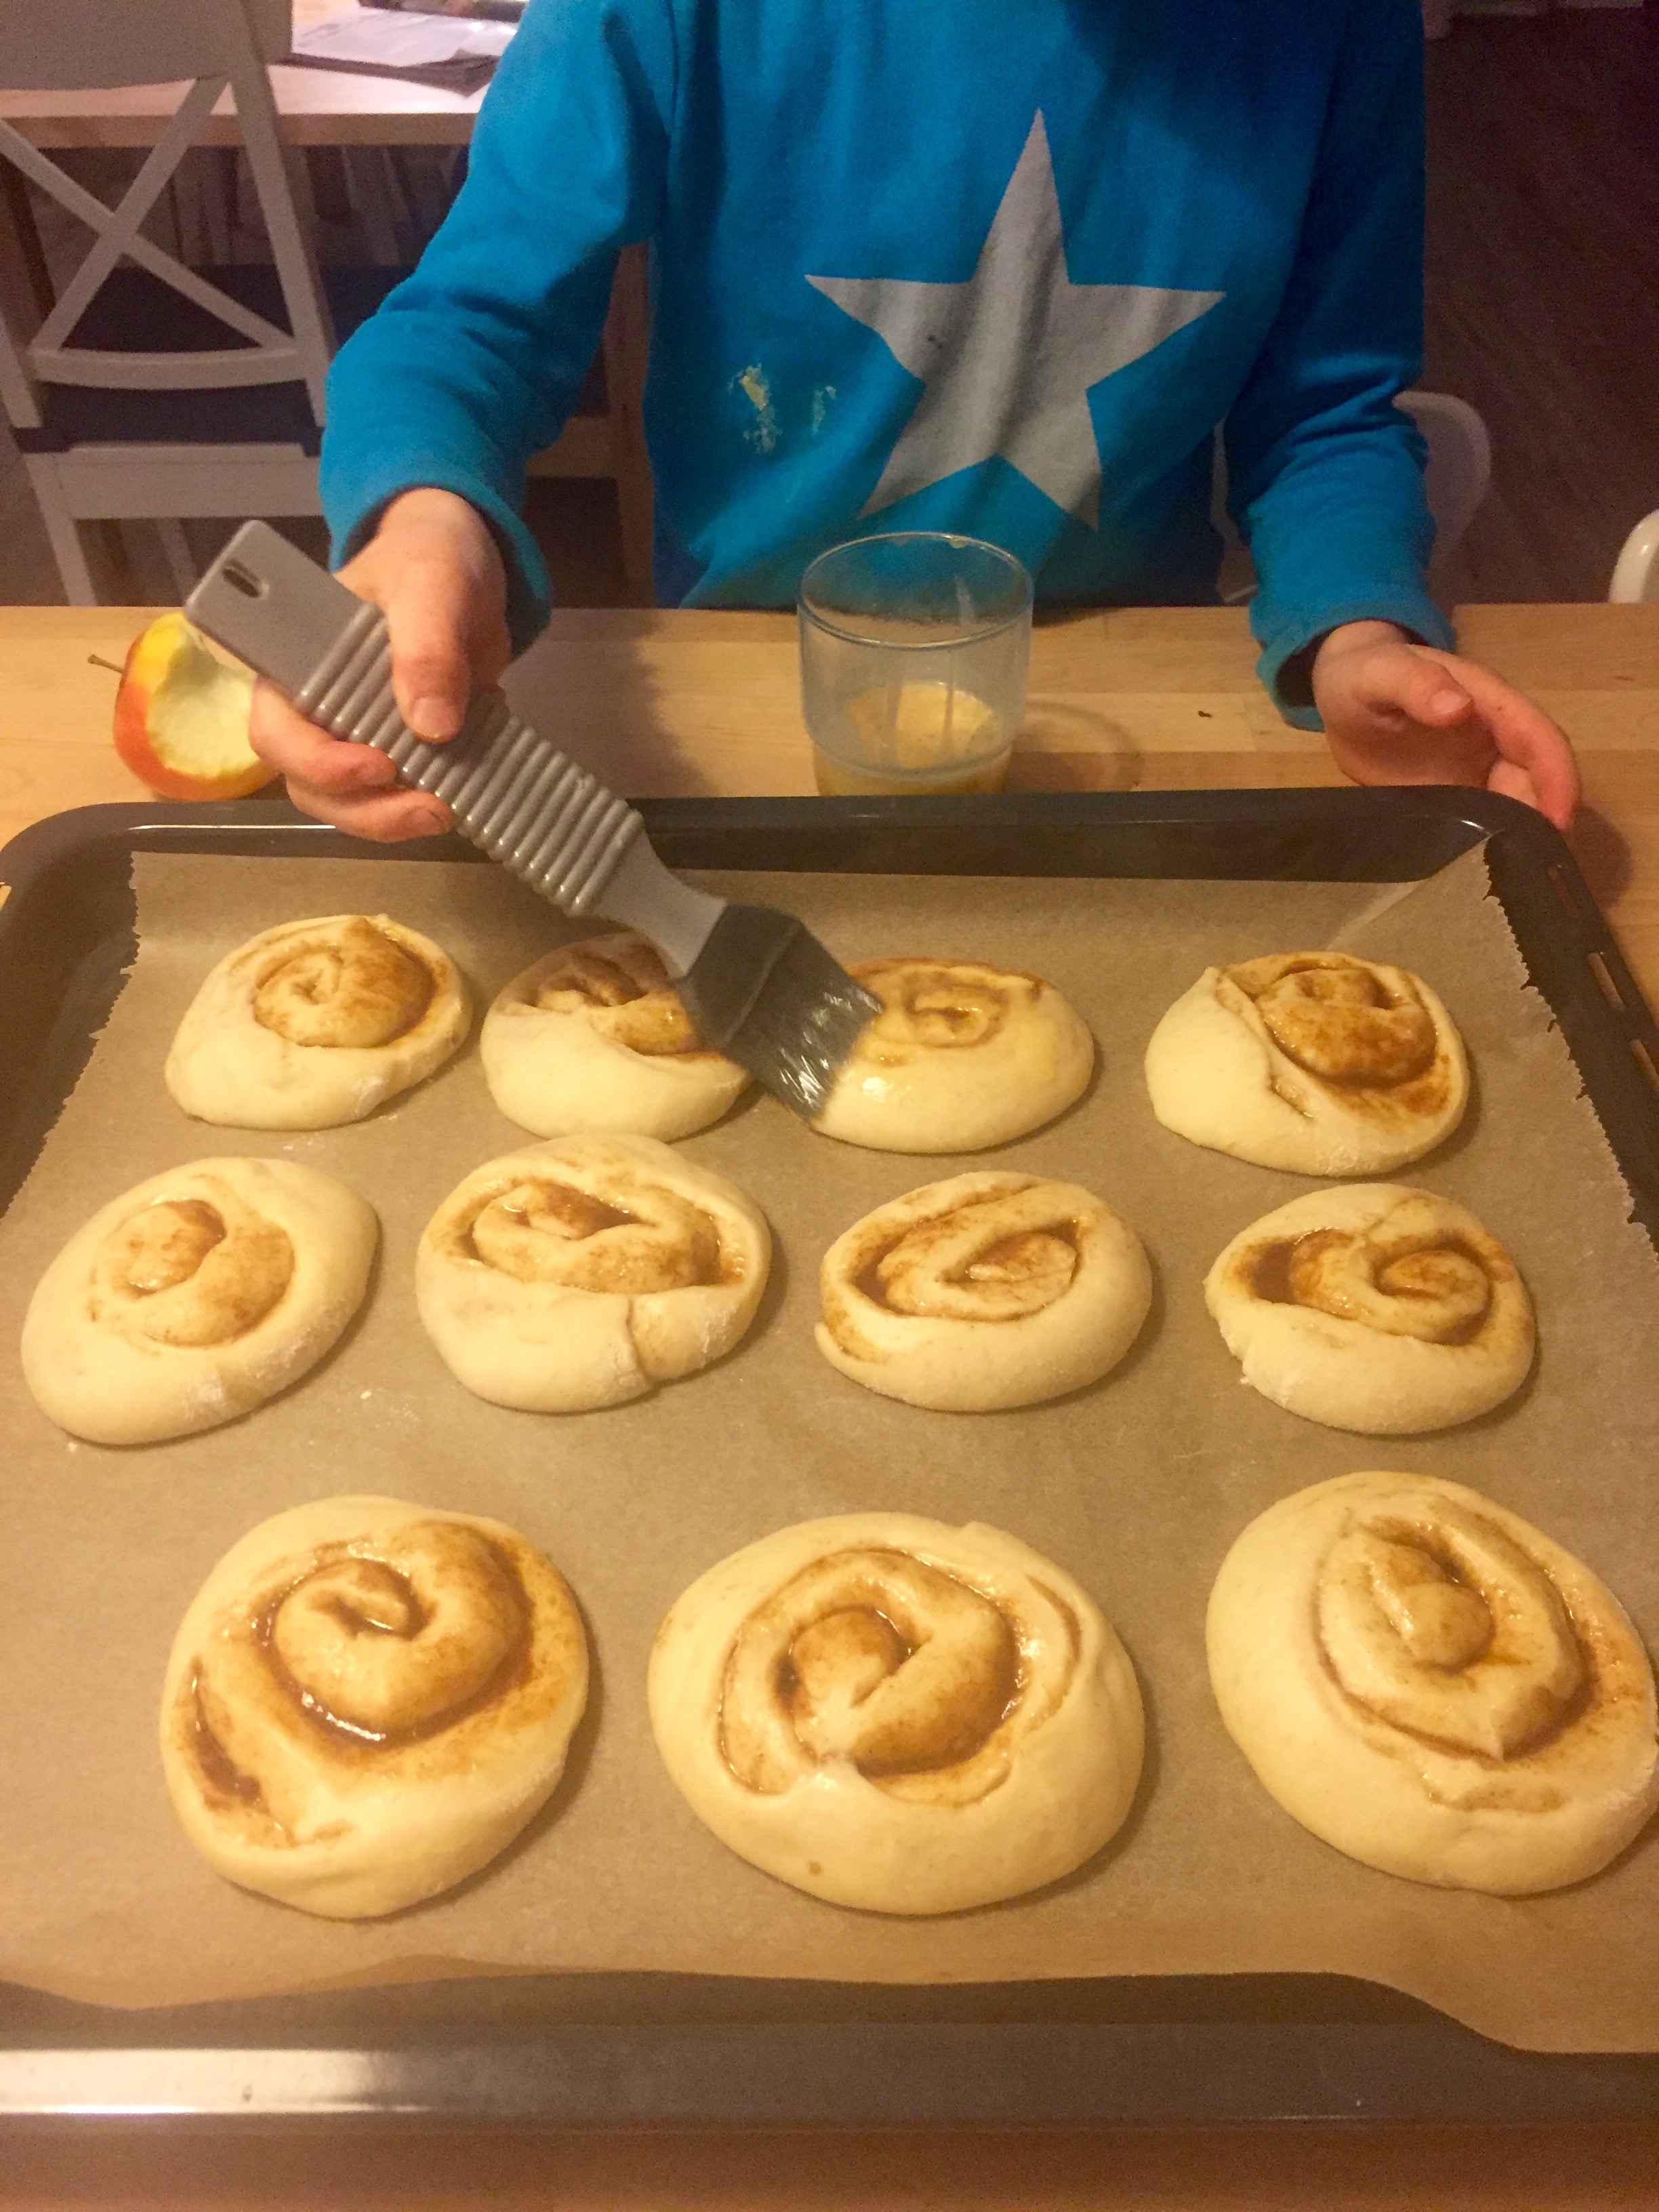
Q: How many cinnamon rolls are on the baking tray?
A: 11